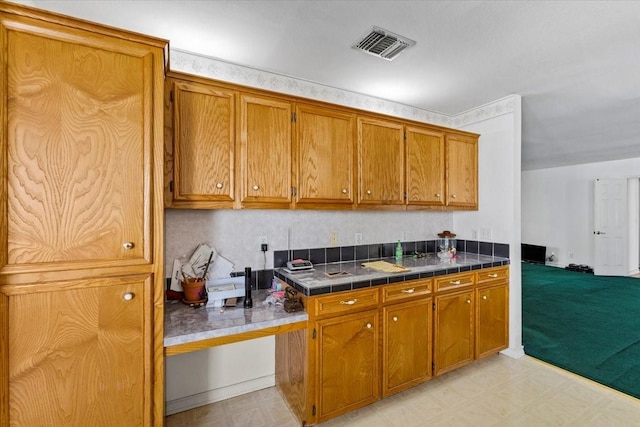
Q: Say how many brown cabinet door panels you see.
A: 12